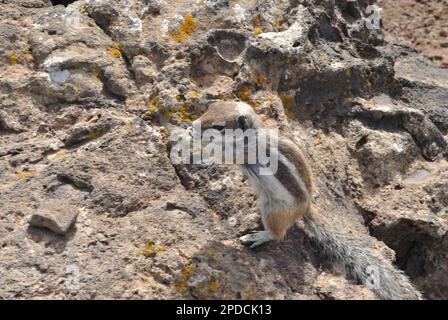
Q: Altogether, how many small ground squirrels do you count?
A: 1